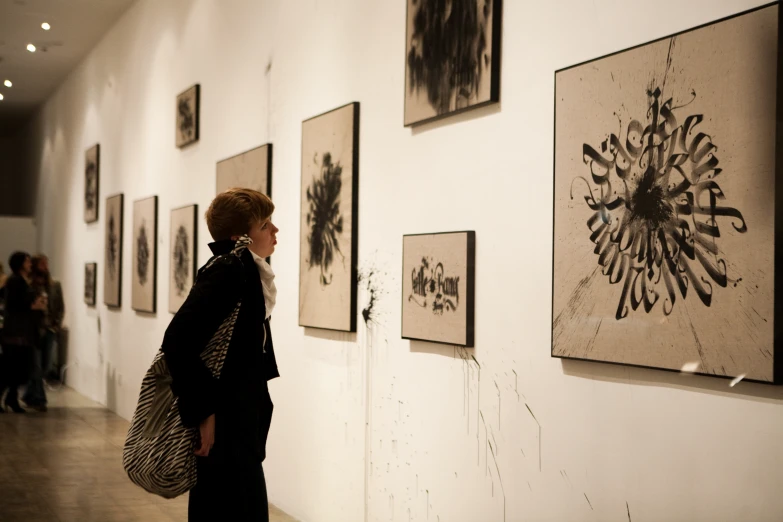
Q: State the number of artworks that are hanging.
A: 11